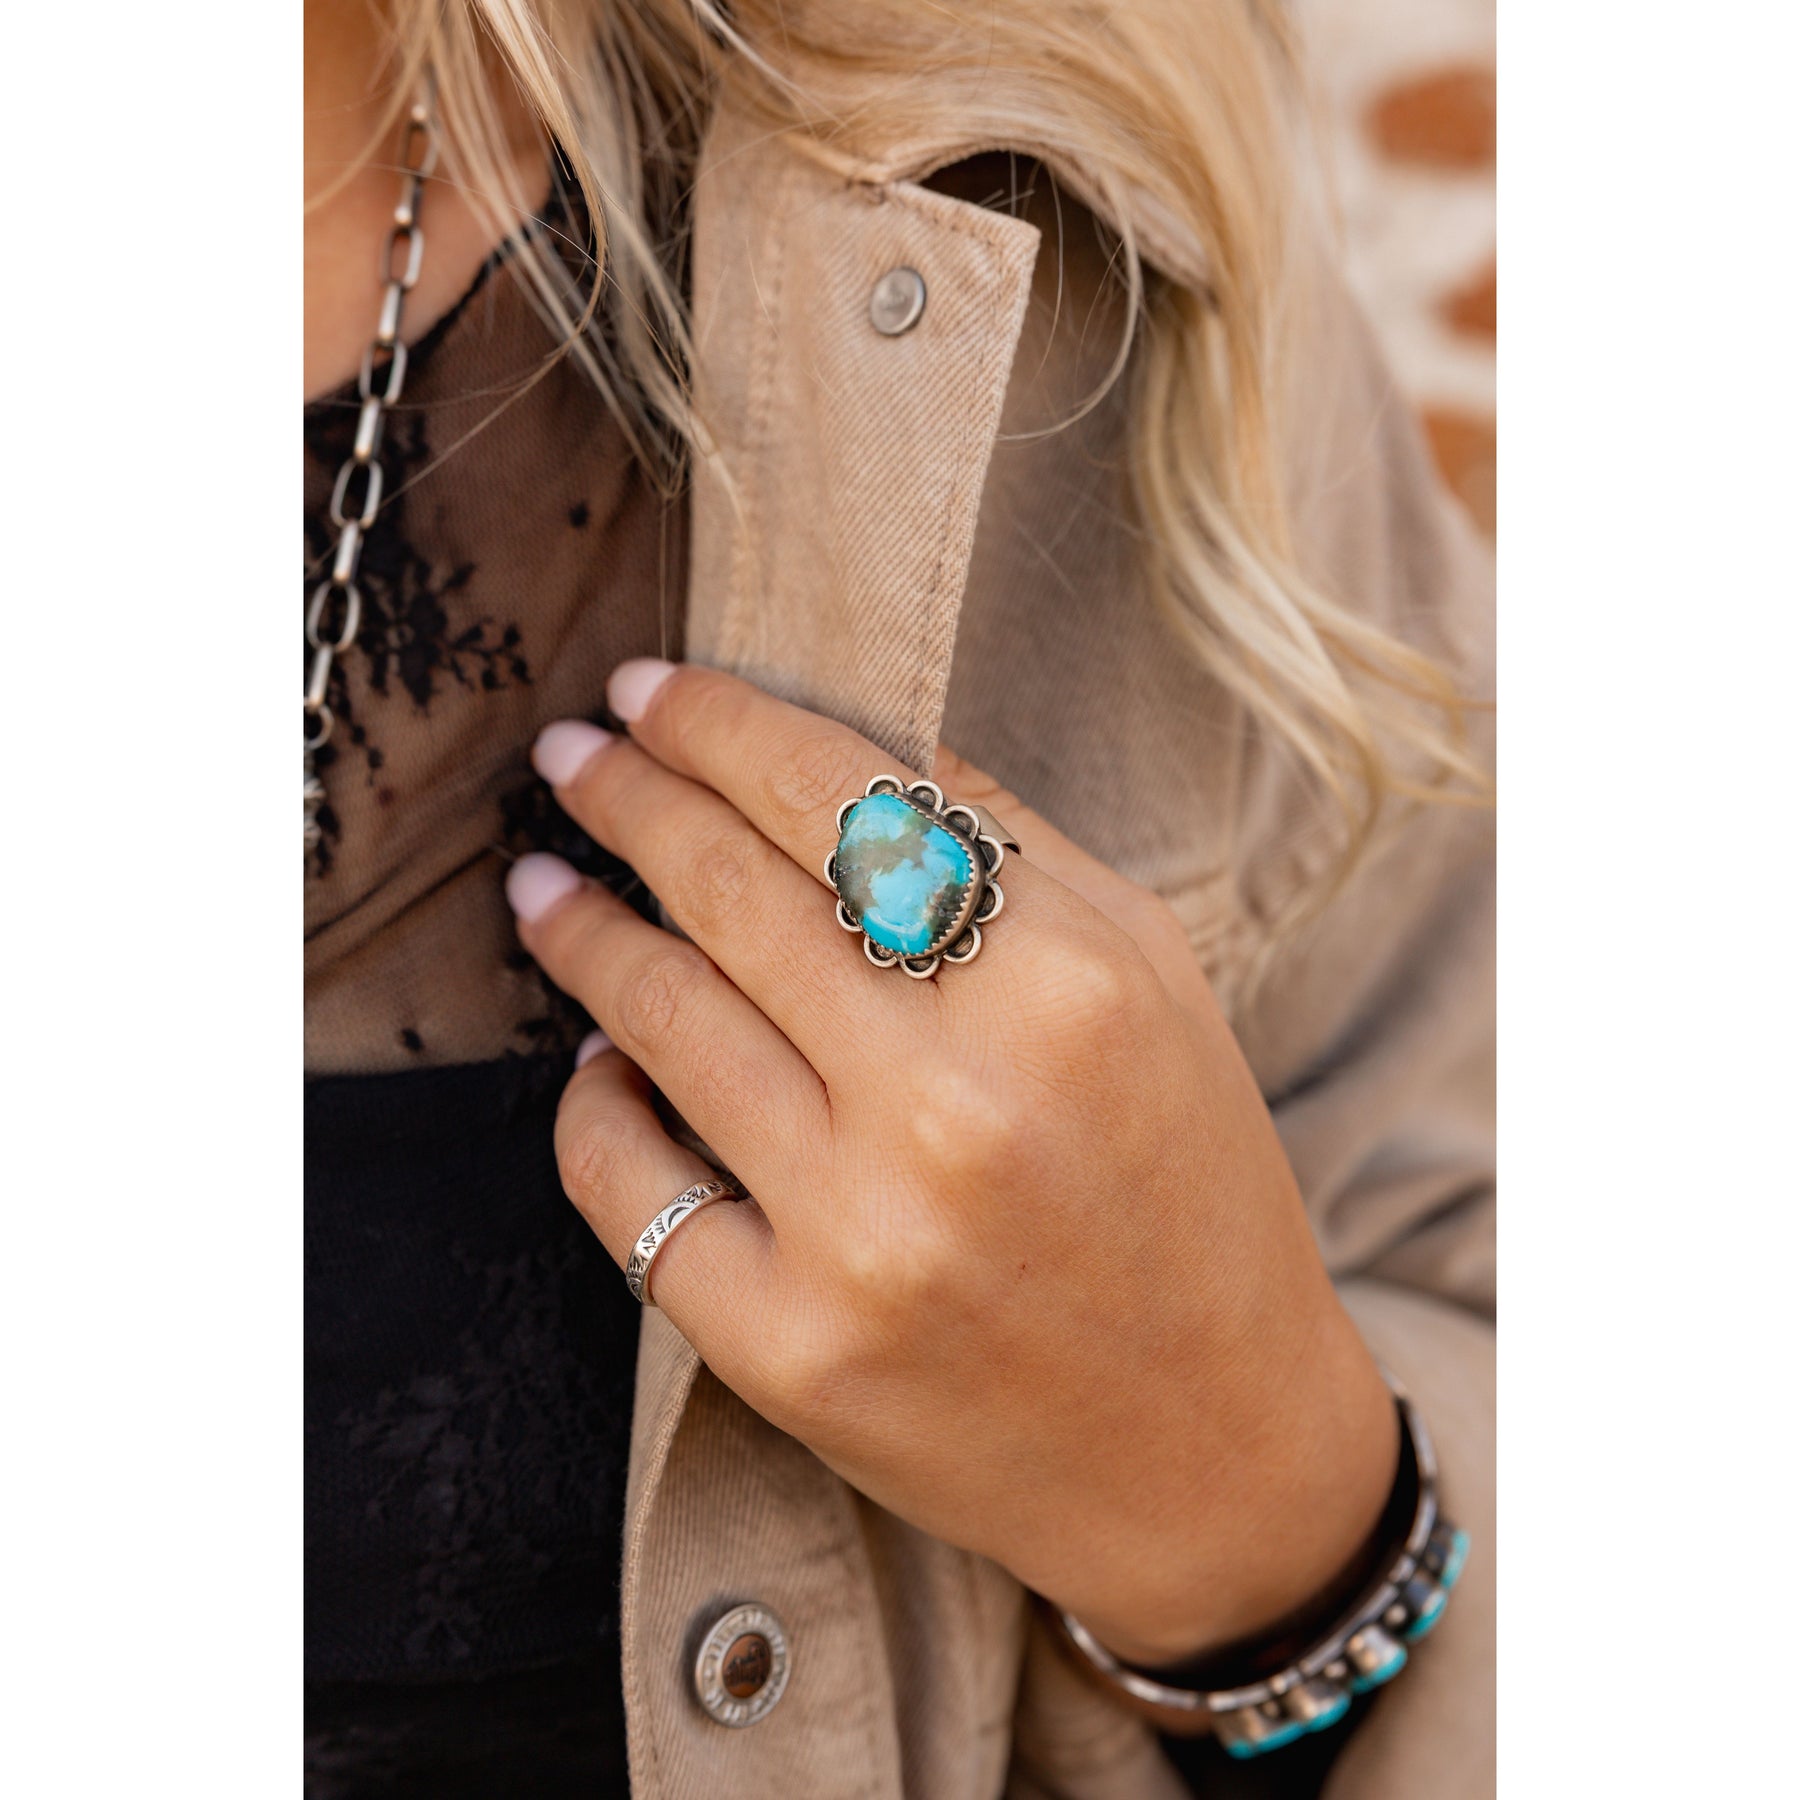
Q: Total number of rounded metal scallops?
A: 11